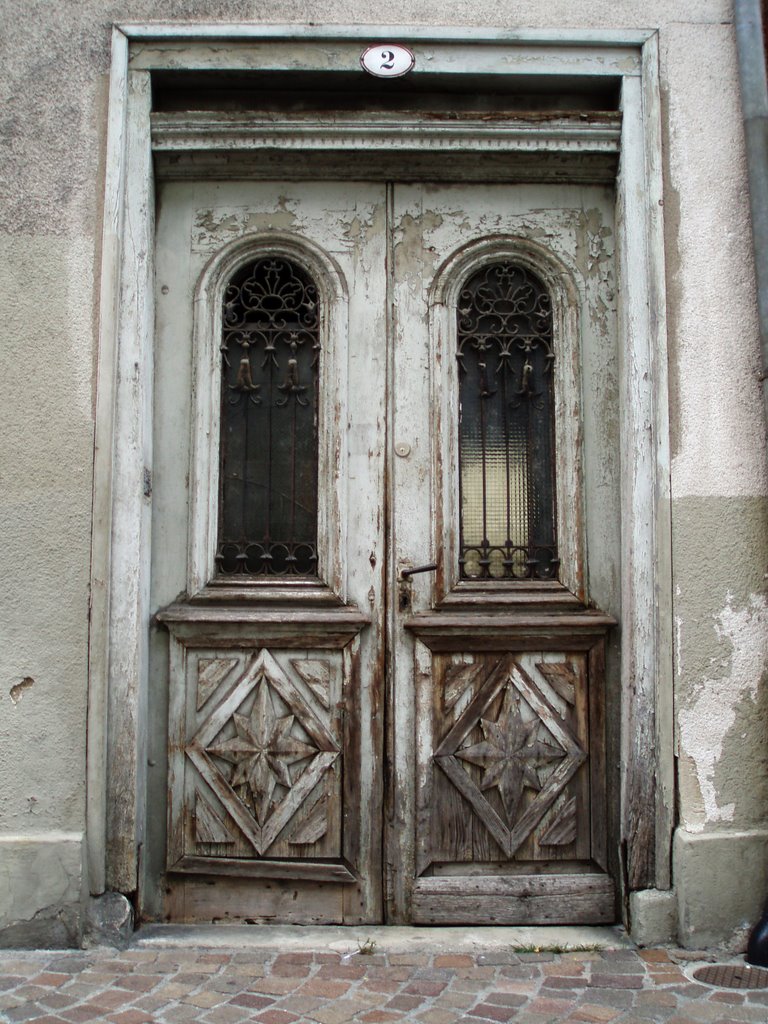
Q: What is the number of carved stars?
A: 2